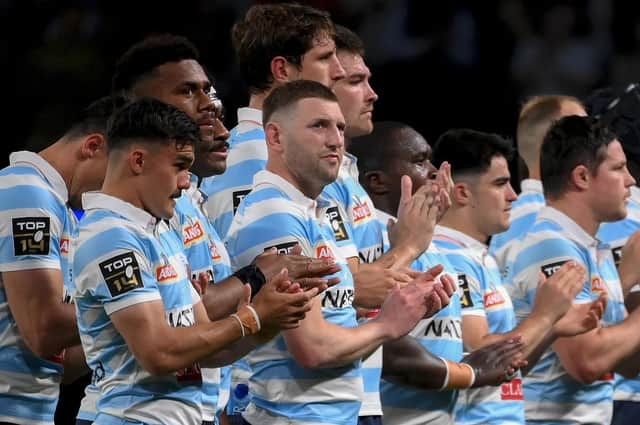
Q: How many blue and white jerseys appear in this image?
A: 12